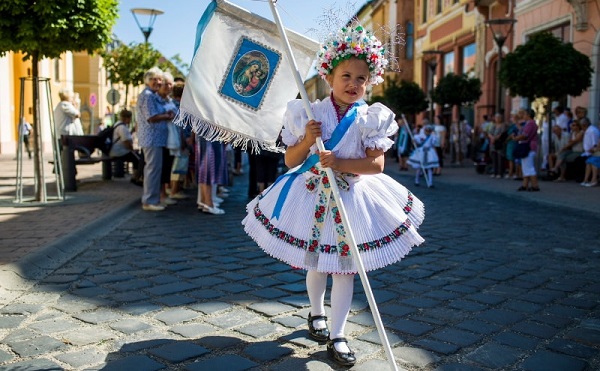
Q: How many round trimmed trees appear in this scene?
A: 5